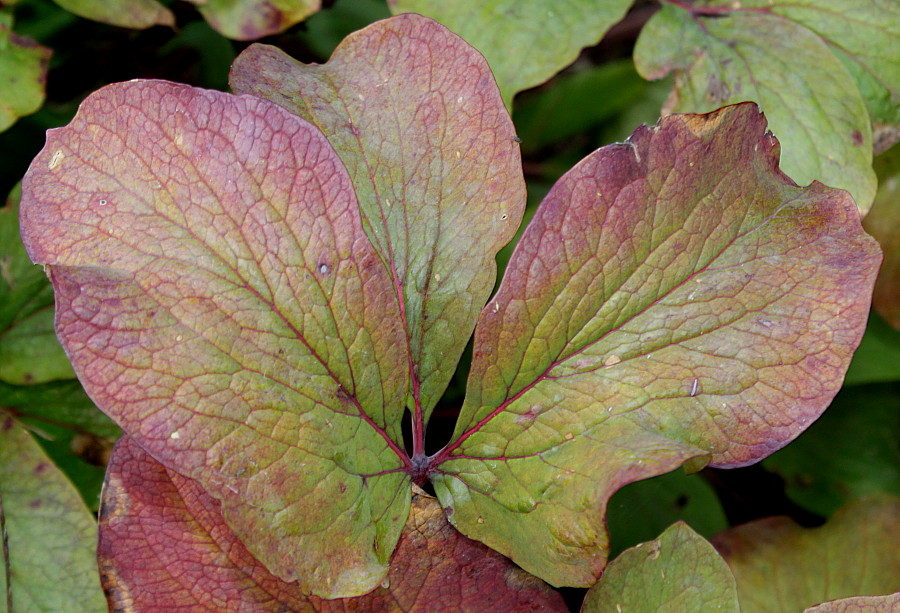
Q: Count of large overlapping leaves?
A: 3